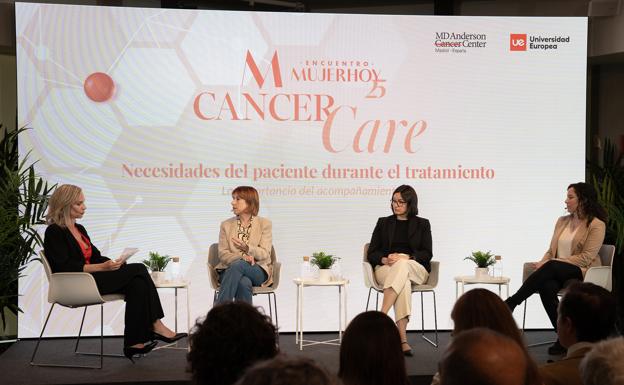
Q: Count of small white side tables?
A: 3